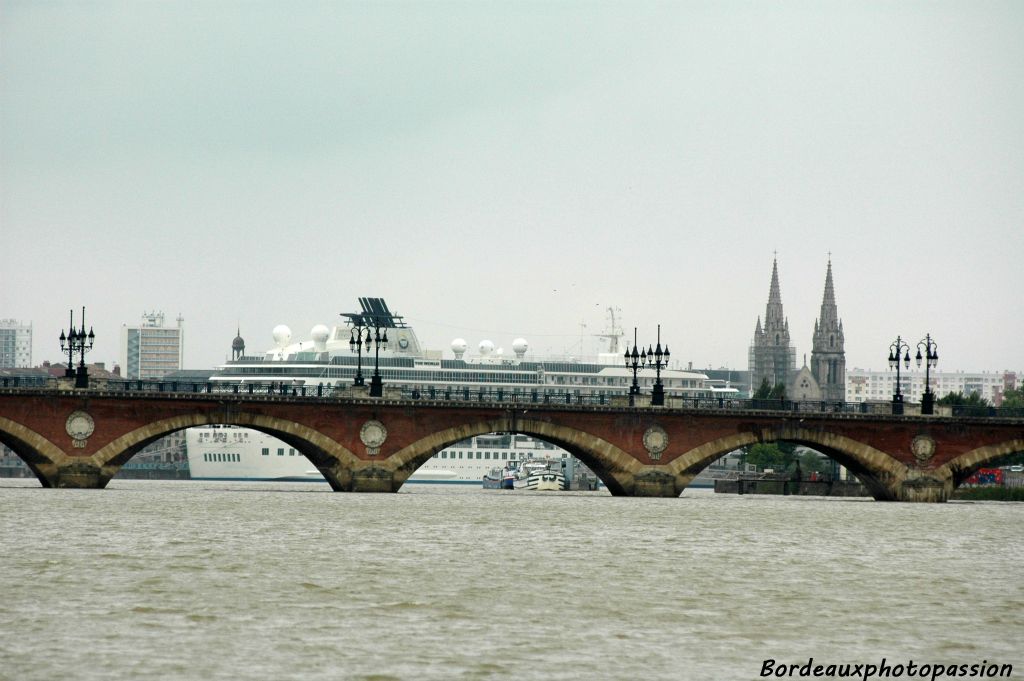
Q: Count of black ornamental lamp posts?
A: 8